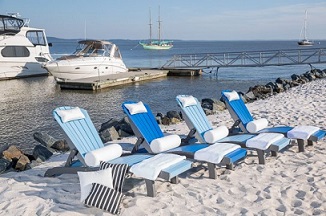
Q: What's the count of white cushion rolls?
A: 4